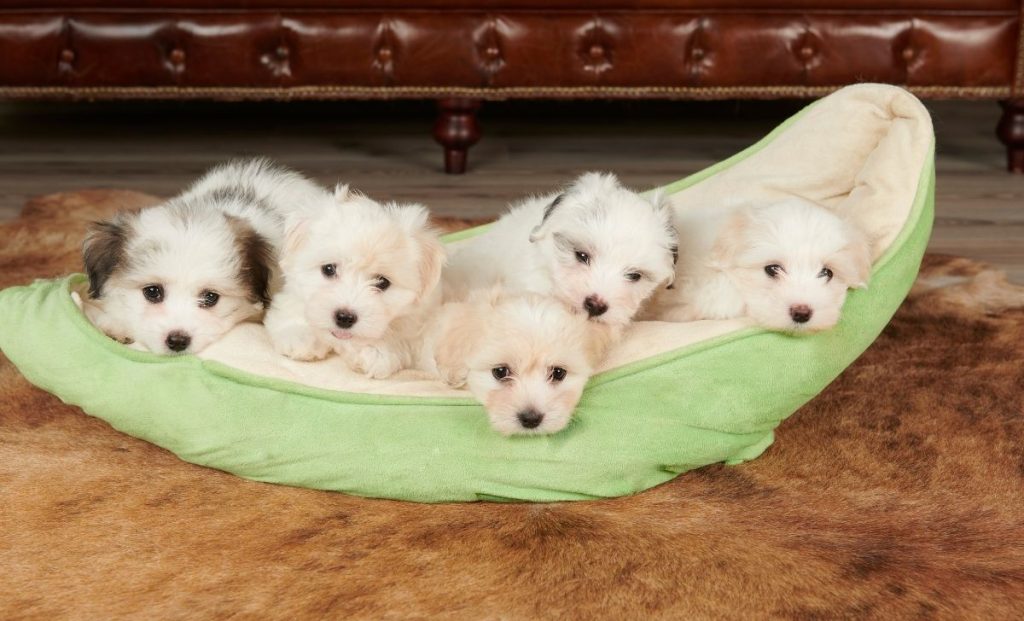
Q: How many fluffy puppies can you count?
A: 5